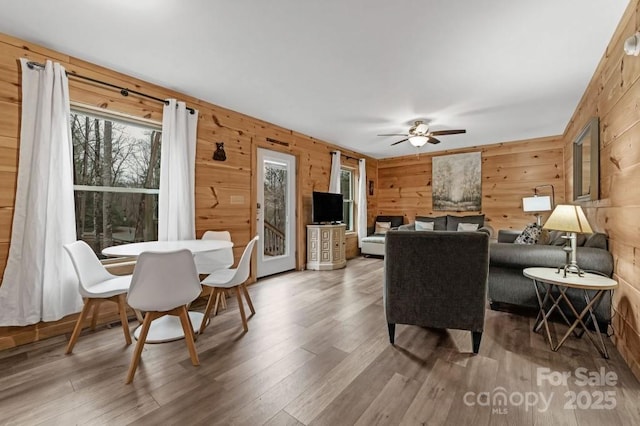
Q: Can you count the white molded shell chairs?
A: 4